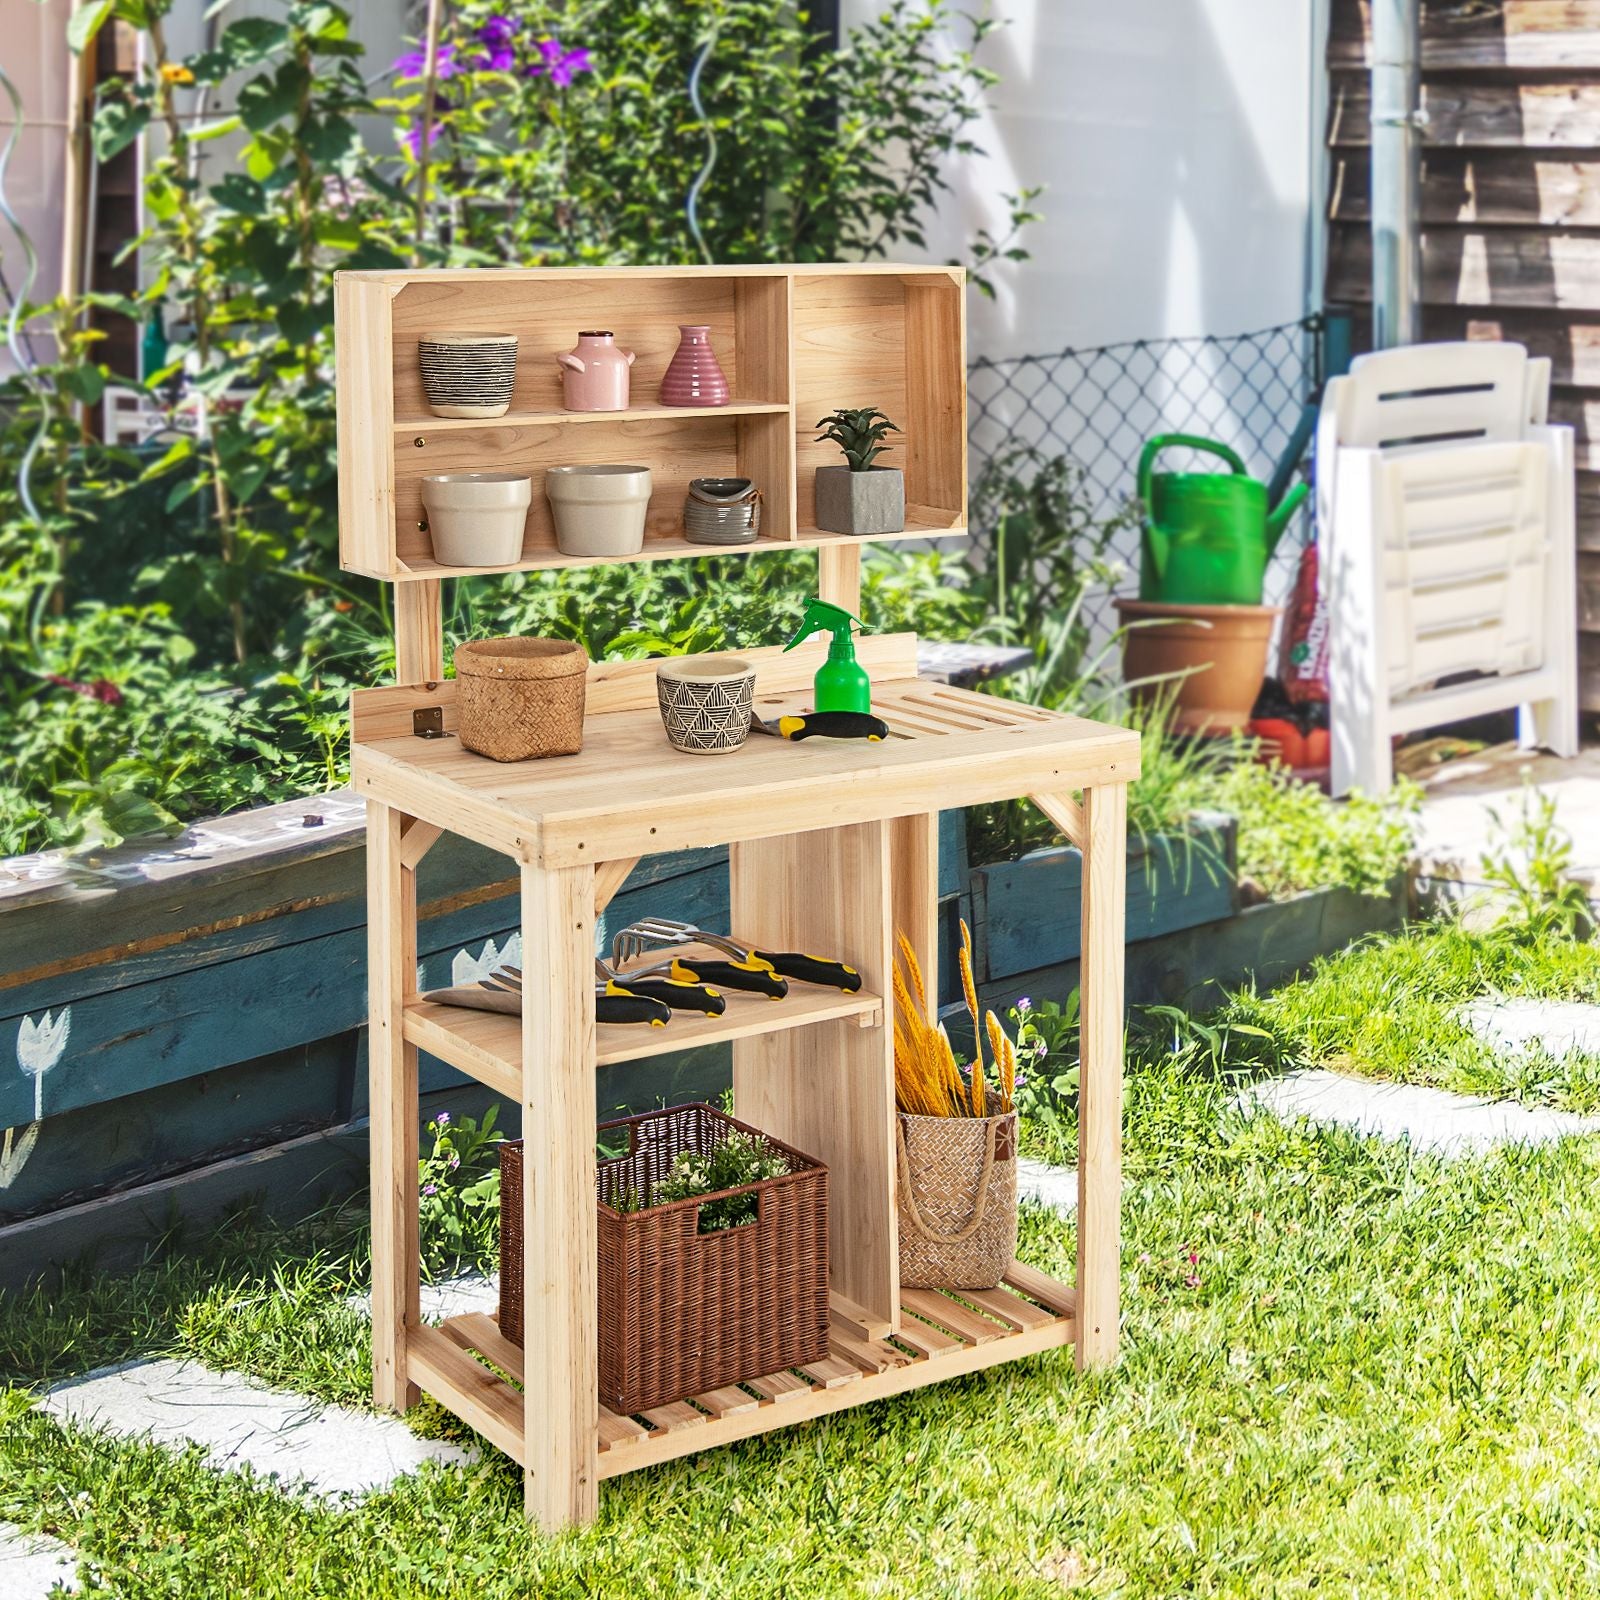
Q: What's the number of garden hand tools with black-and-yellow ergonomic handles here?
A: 5